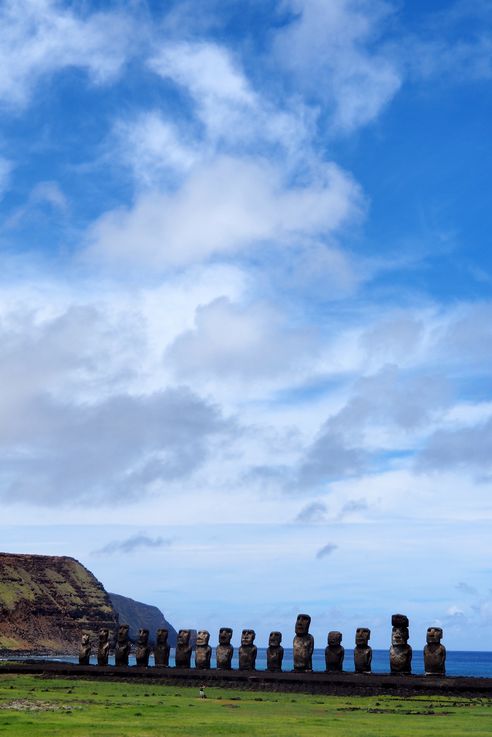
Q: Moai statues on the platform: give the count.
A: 15